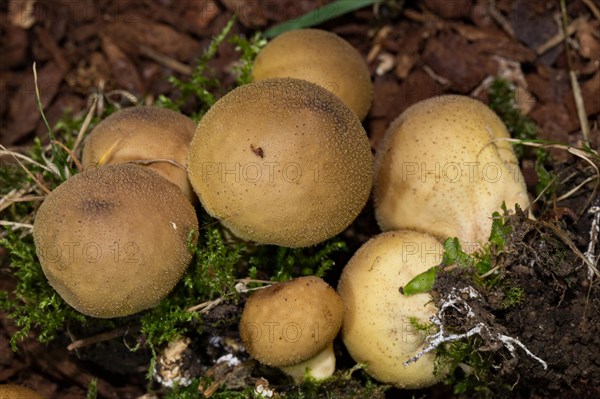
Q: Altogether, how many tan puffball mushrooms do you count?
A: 7